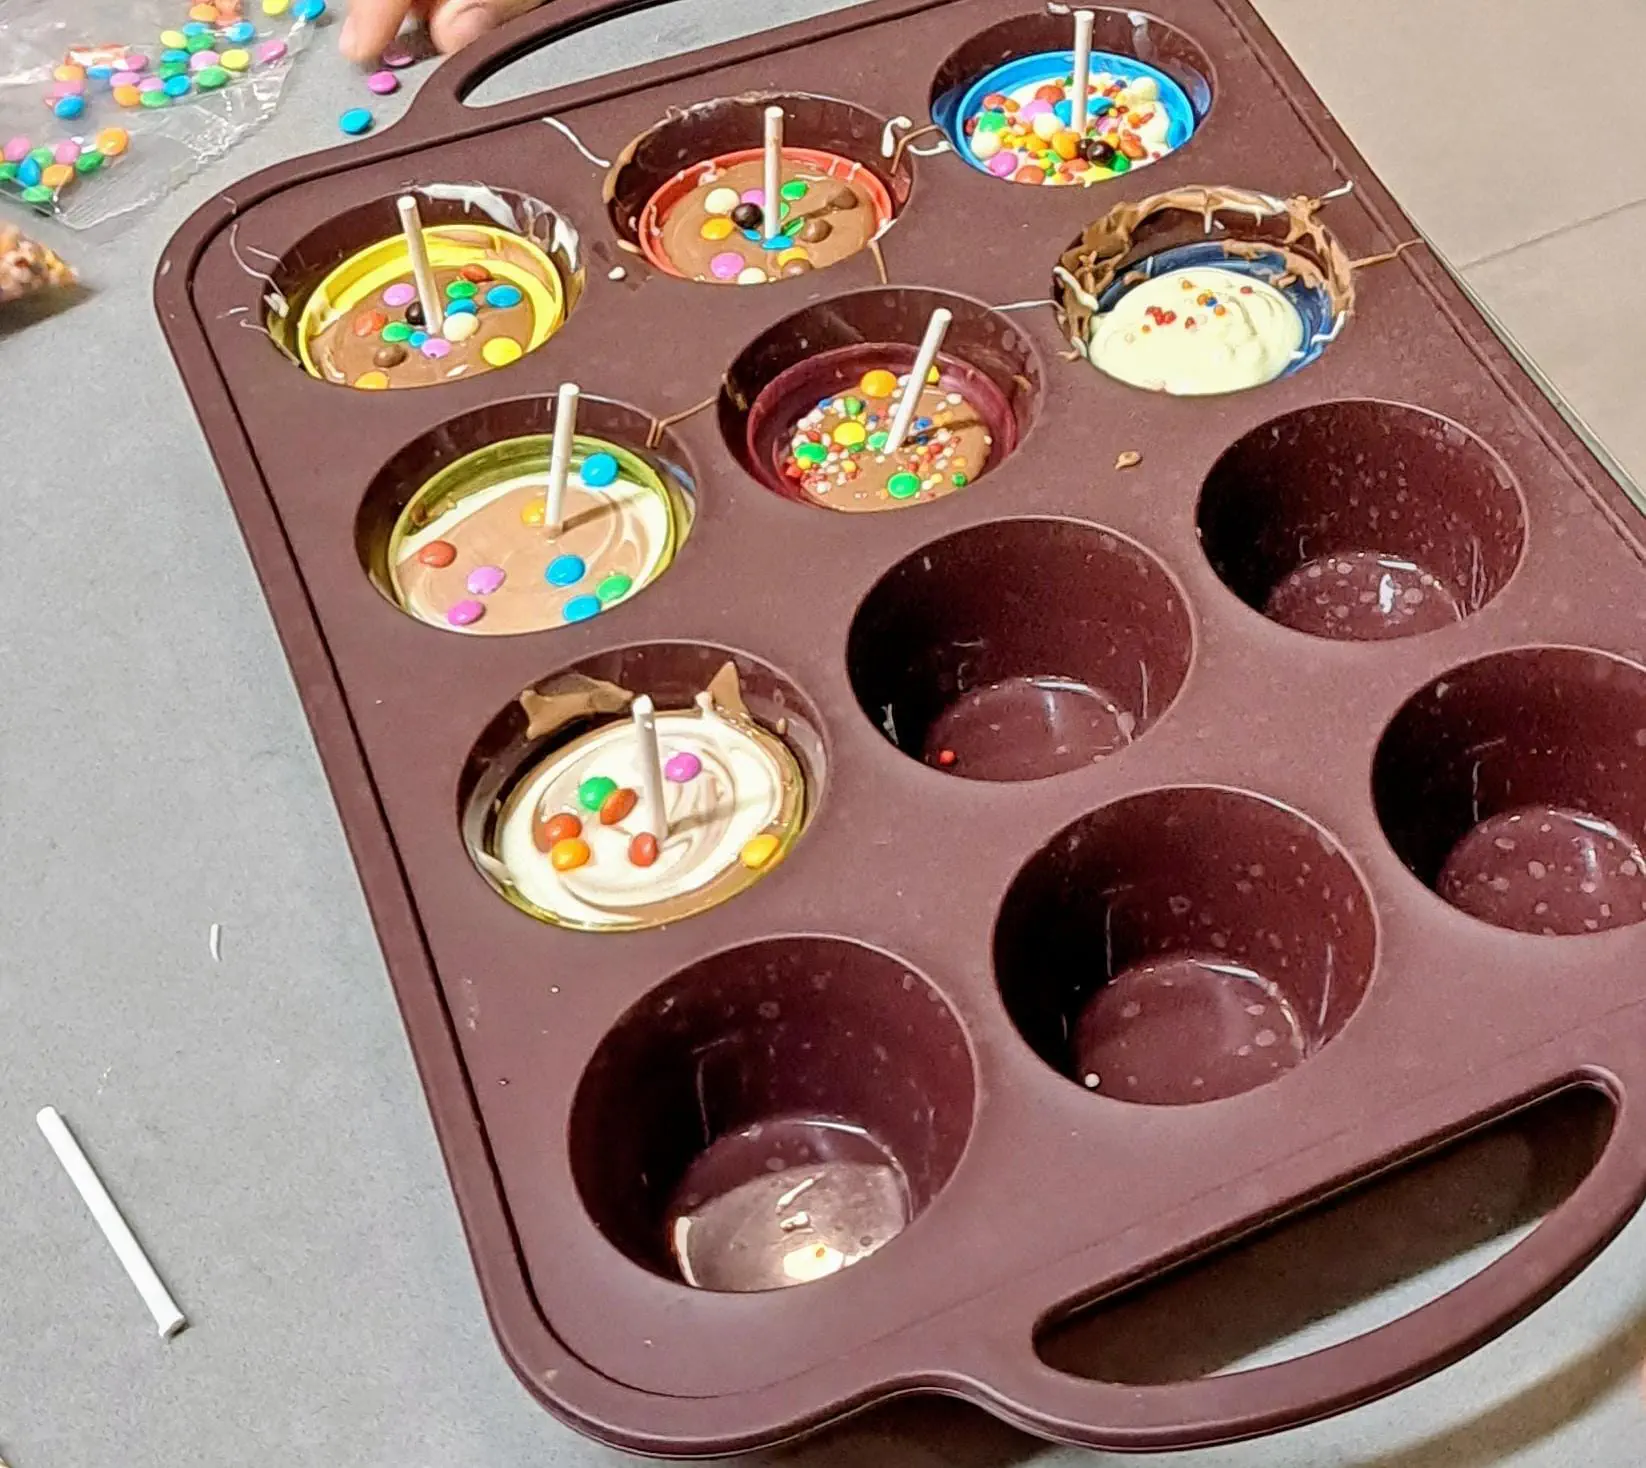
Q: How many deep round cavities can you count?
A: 12